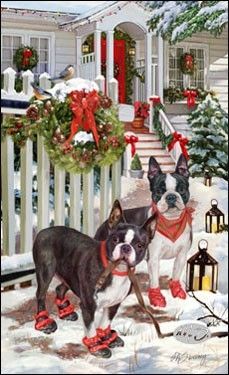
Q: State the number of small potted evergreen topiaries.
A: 1